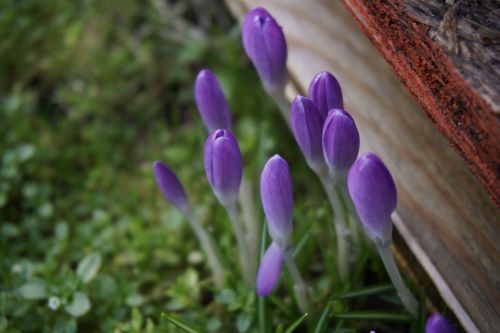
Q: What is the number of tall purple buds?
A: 9